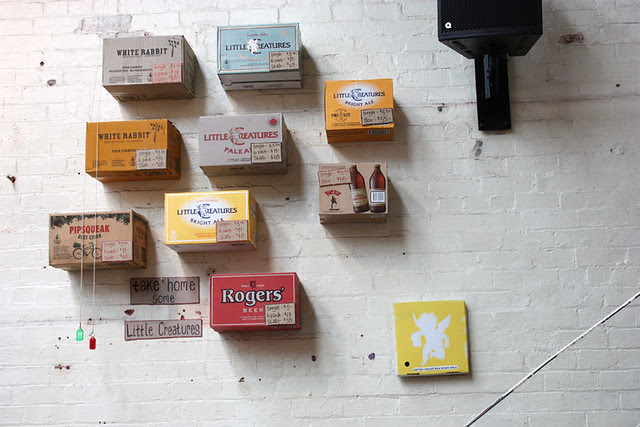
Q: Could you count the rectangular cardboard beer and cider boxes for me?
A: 9